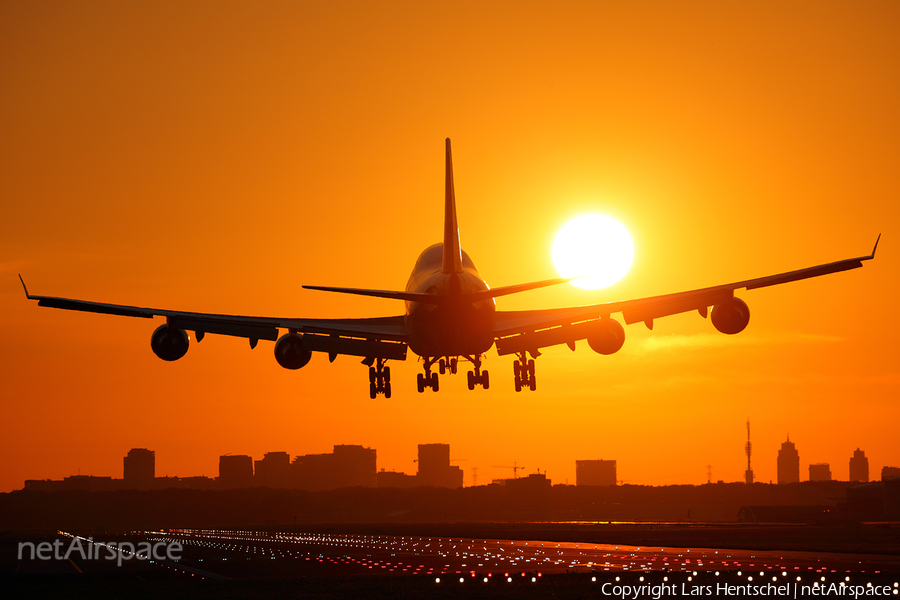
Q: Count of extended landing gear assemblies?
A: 5